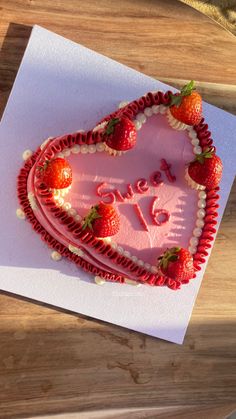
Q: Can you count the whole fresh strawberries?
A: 6